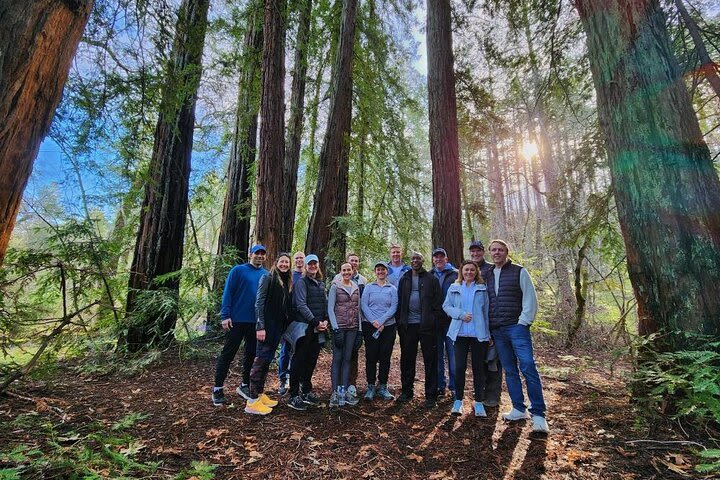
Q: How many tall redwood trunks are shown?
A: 8